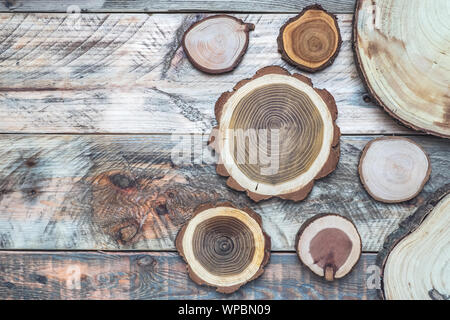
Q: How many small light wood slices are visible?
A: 2